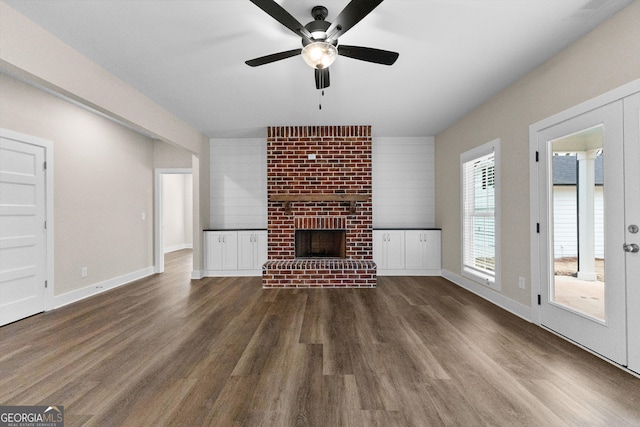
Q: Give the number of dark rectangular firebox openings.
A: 1